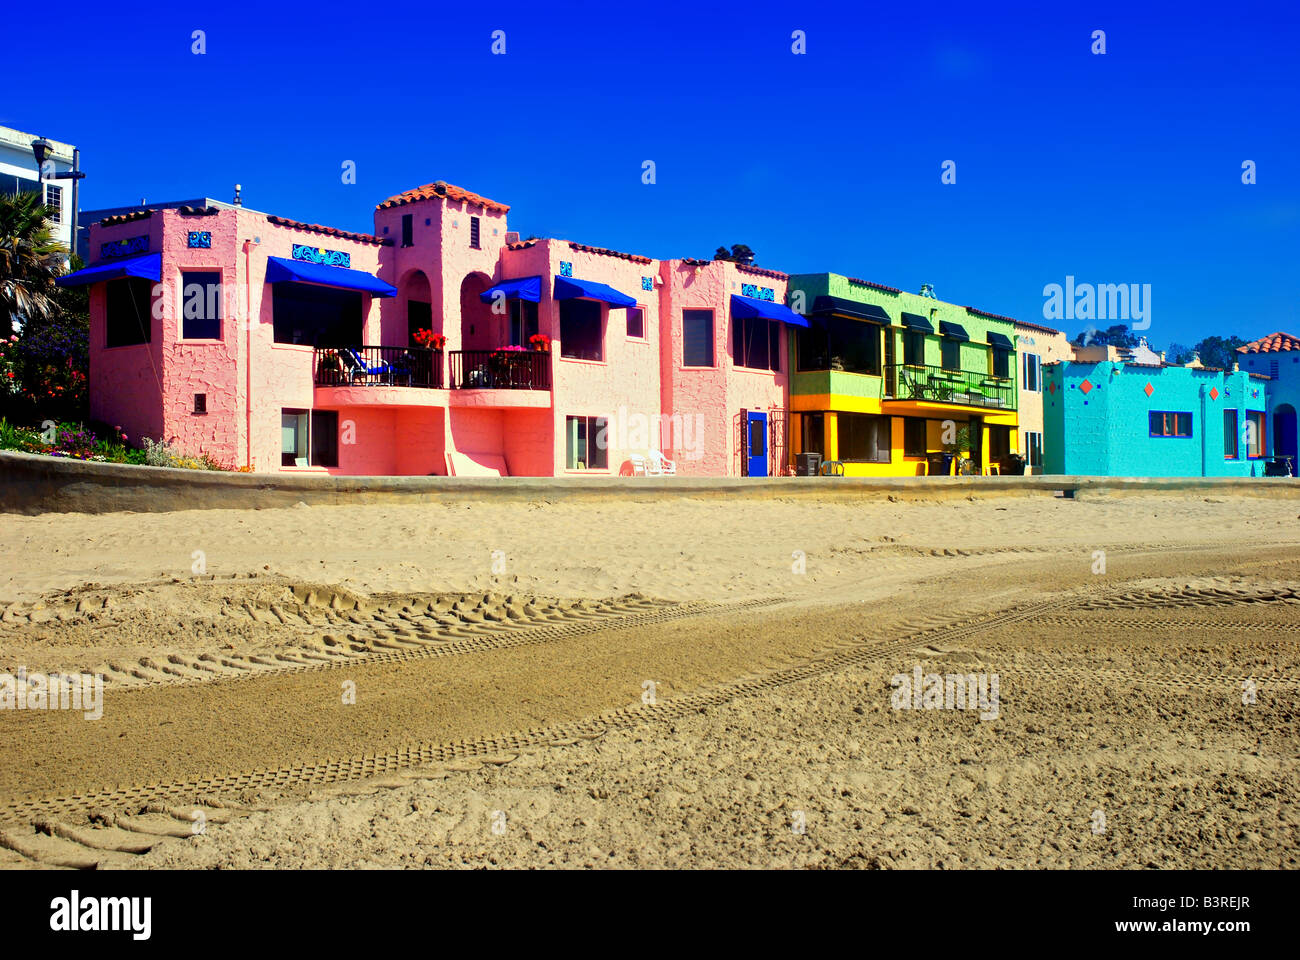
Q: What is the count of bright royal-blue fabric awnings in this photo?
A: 5